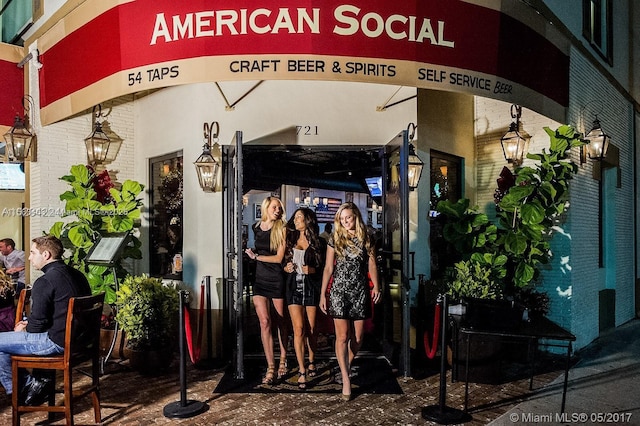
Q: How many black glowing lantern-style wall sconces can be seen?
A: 6